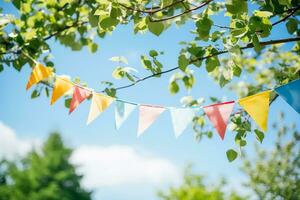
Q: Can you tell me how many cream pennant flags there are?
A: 1